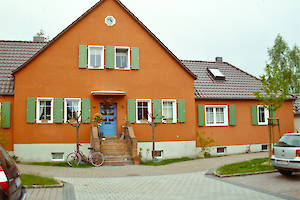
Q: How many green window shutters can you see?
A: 14